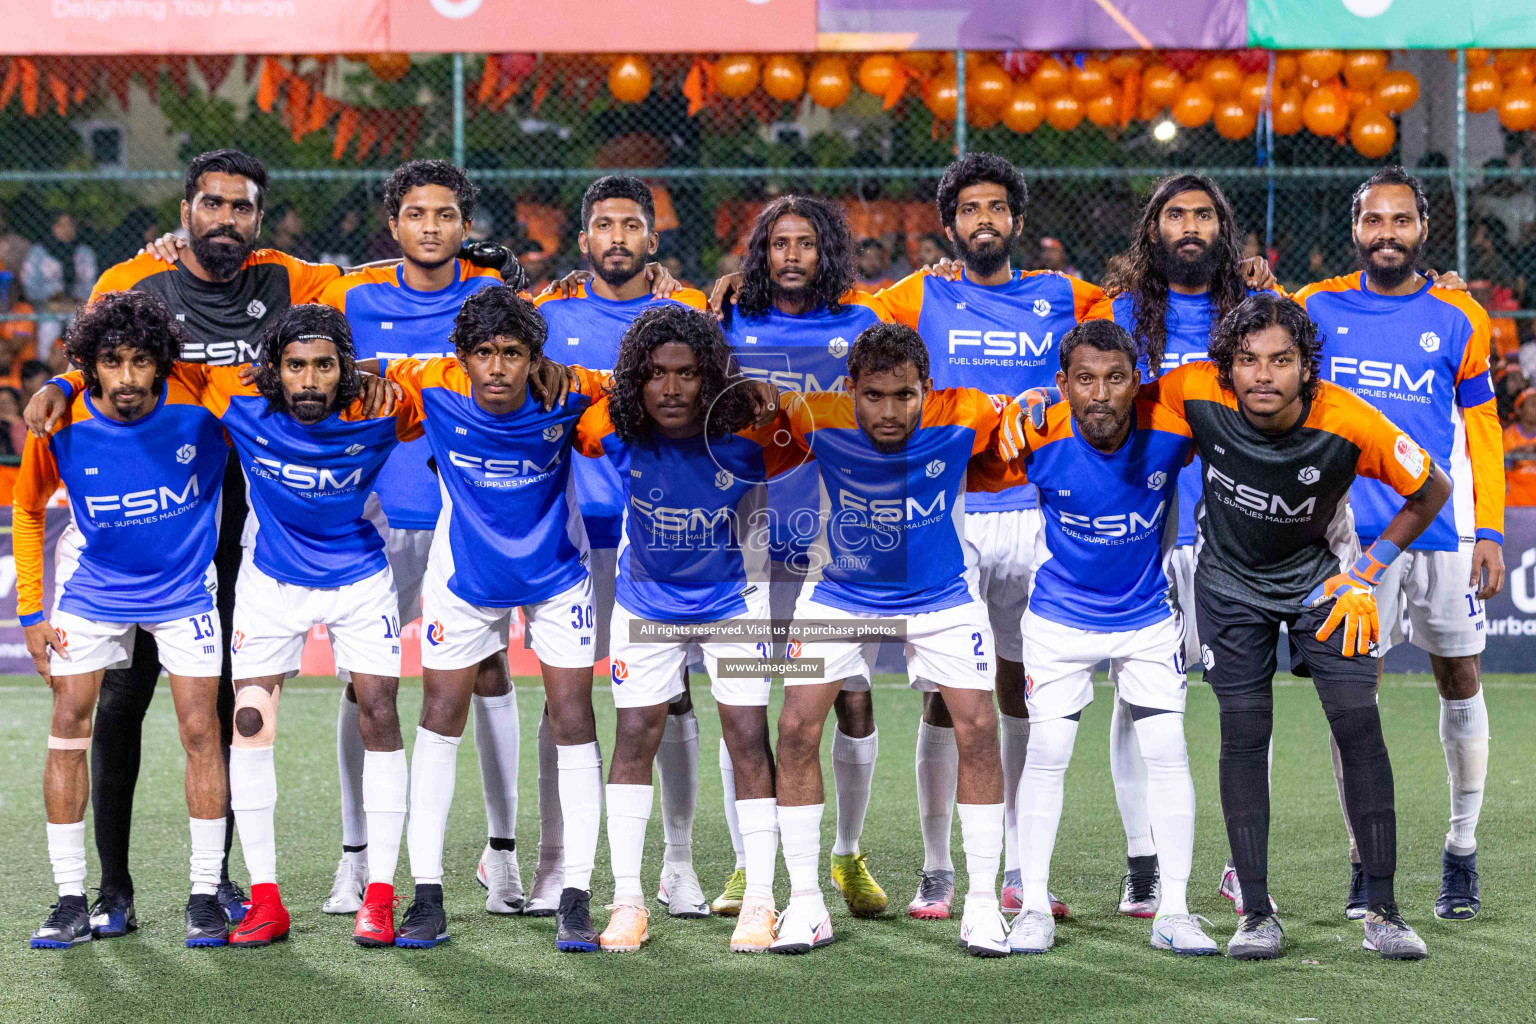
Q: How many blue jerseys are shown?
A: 12